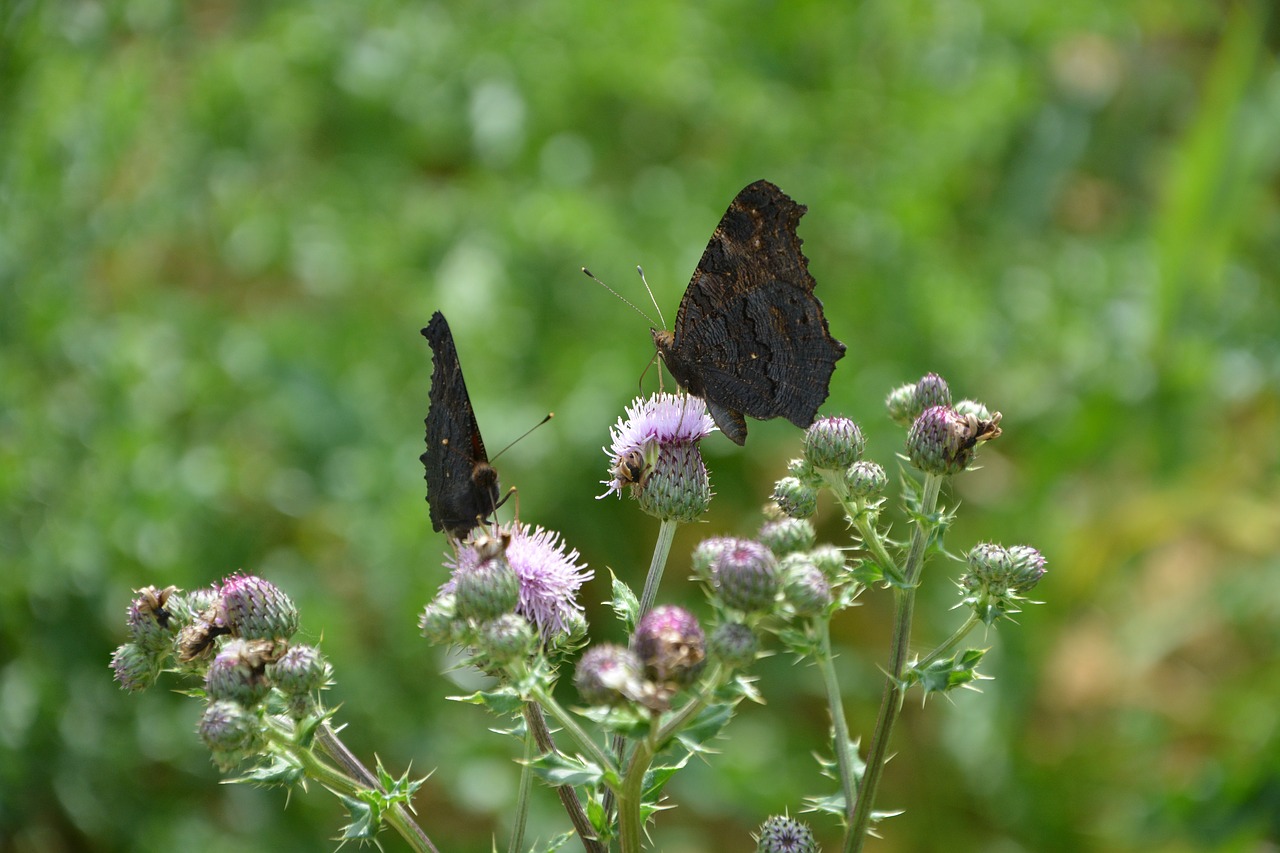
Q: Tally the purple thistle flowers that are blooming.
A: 2